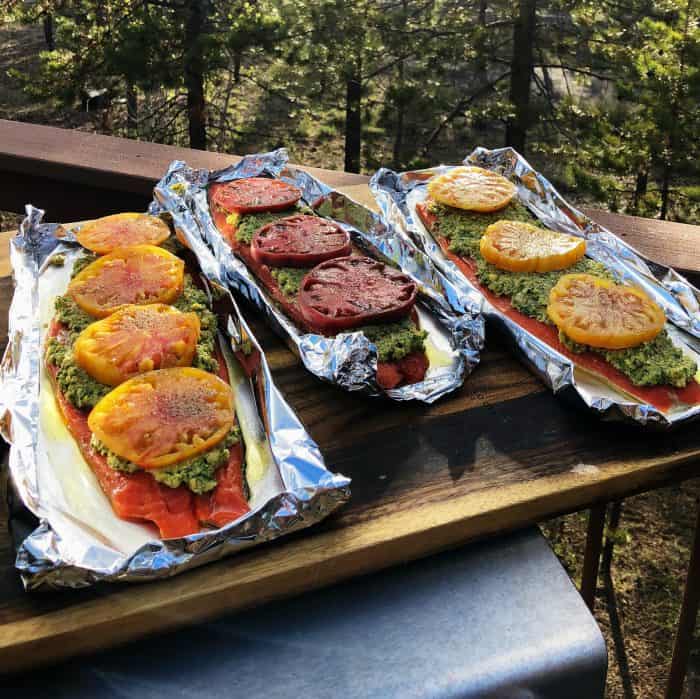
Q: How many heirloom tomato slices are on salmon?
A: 10